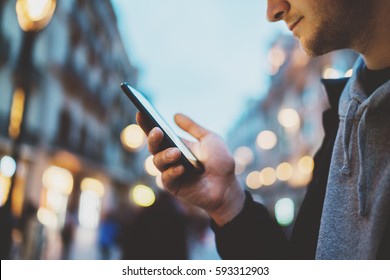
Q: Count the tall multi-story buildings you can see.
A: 2